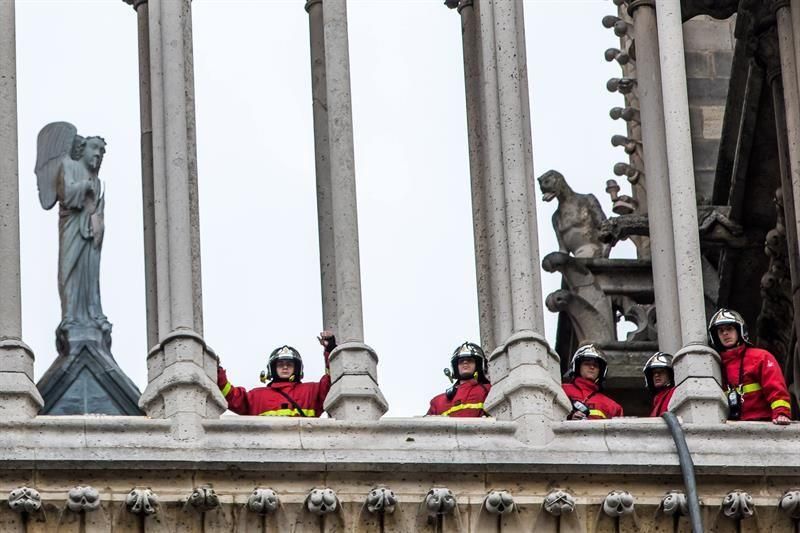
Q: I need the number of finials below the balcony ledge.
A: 14